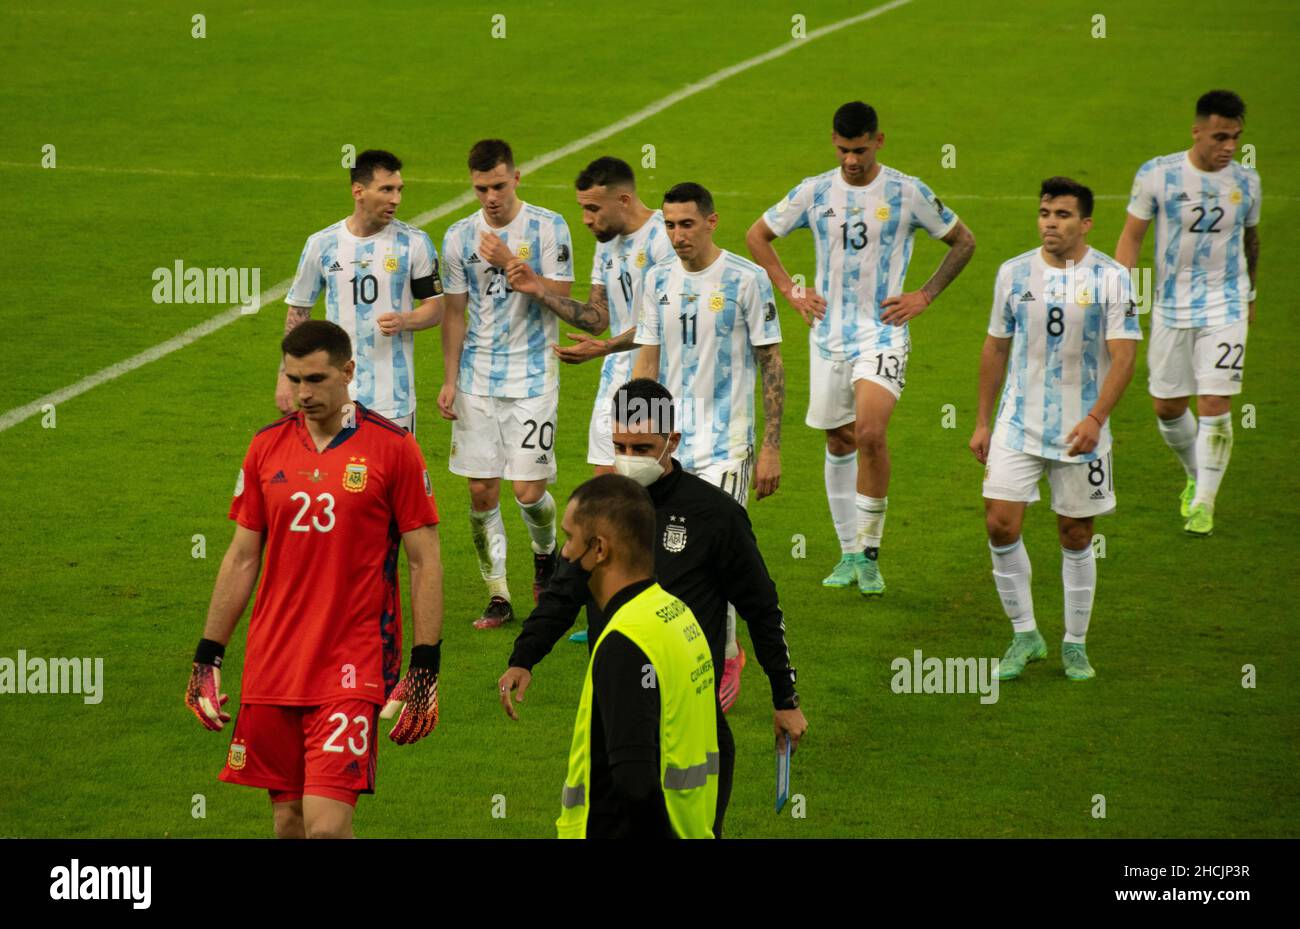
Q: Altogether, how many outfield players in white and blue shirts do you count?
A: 7